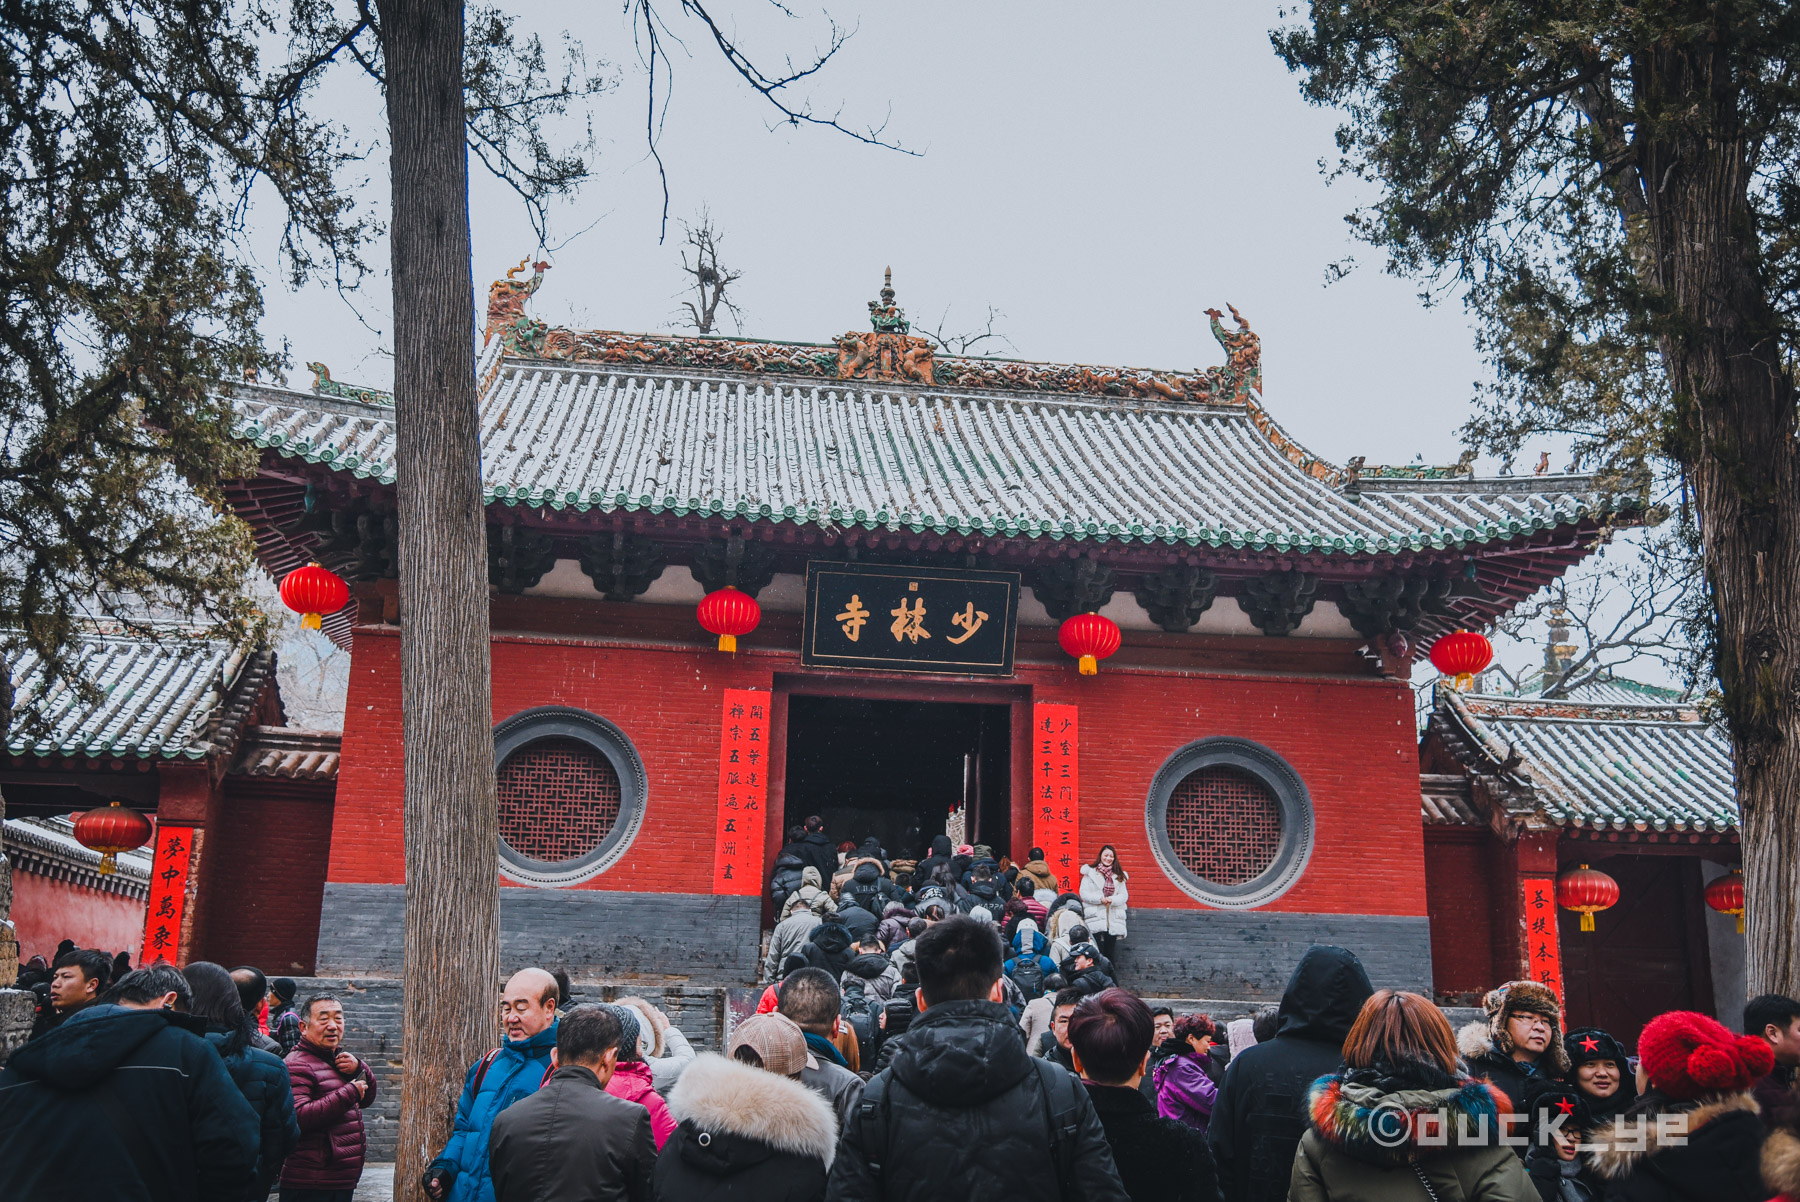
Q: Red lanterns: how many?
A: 7